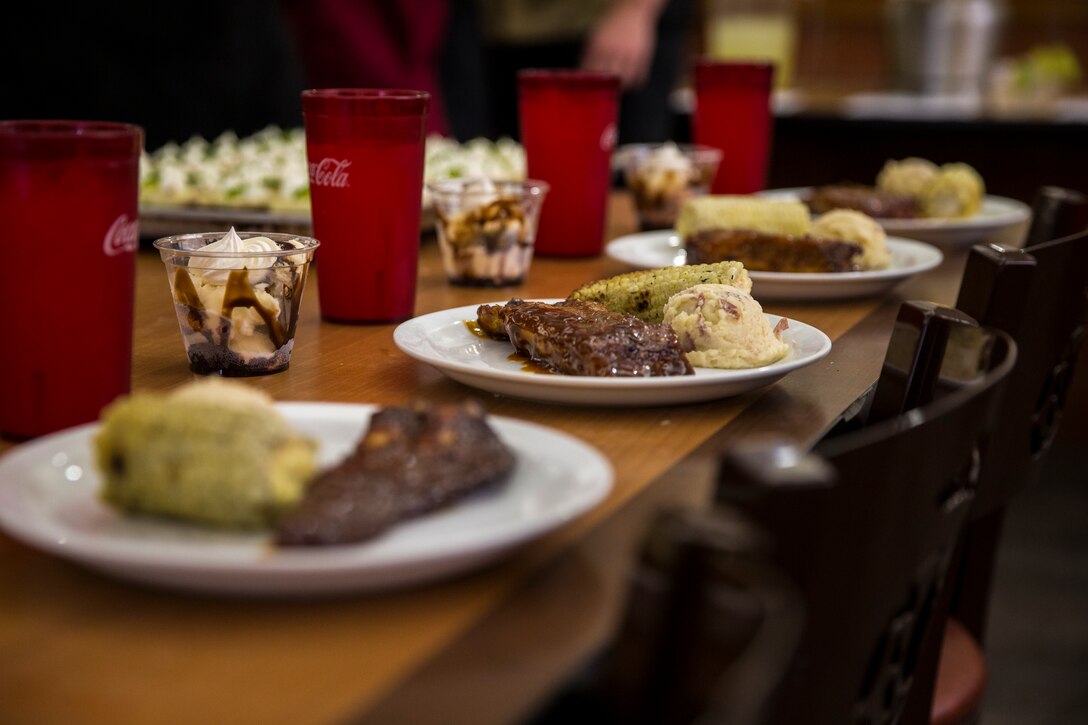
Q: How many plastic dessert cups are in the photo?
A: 3